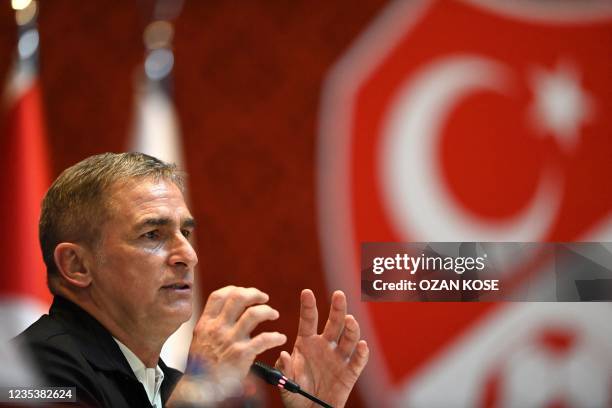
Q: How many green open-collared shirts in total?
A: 0